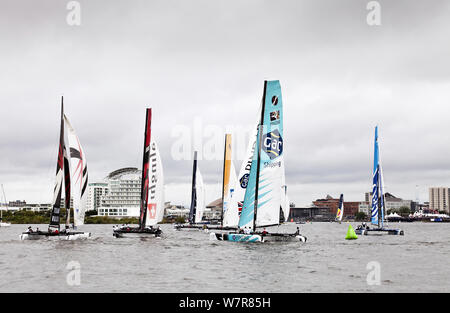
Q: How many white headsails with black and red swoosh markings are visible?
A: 1